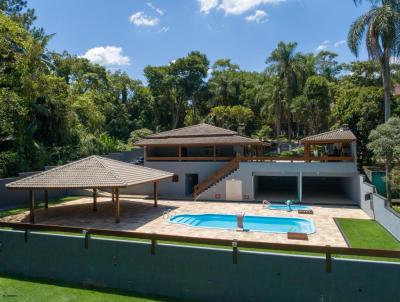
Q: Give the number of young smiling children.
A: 0